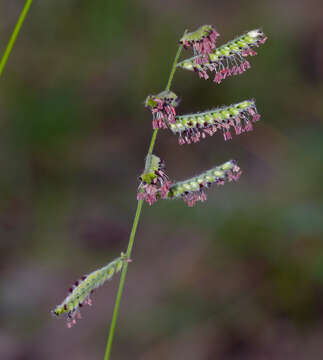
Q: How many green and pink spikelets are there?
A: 7